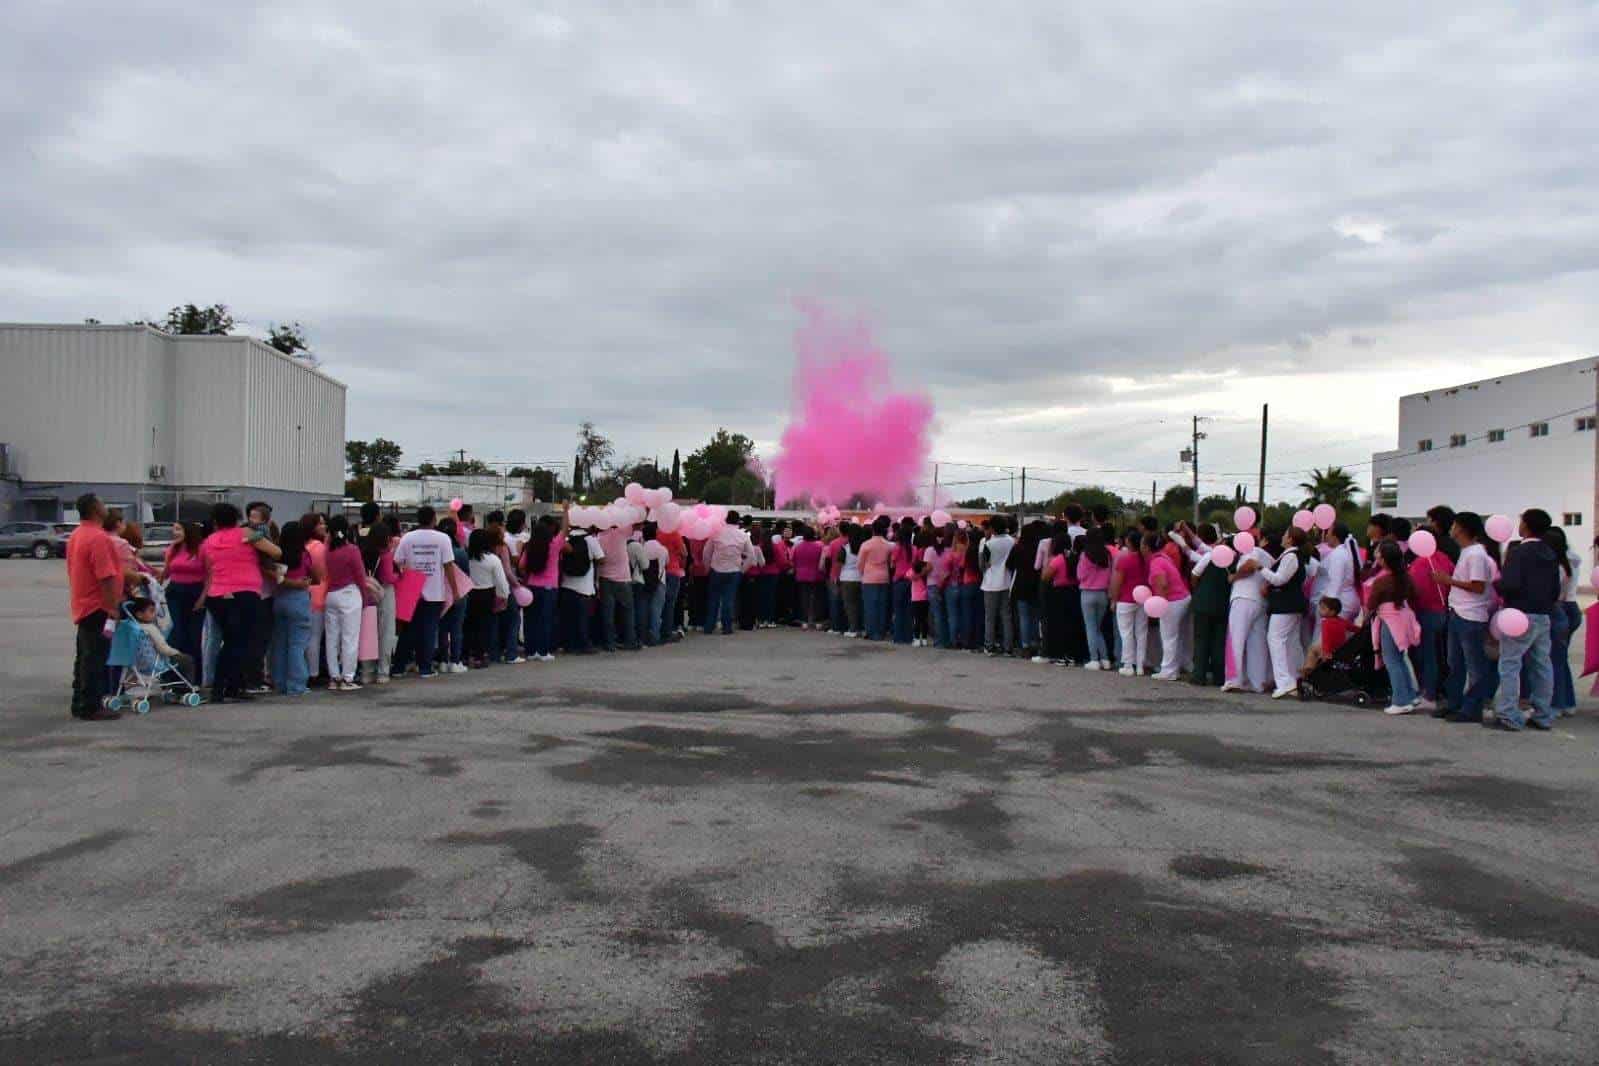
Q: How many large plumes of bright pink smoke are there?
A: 1